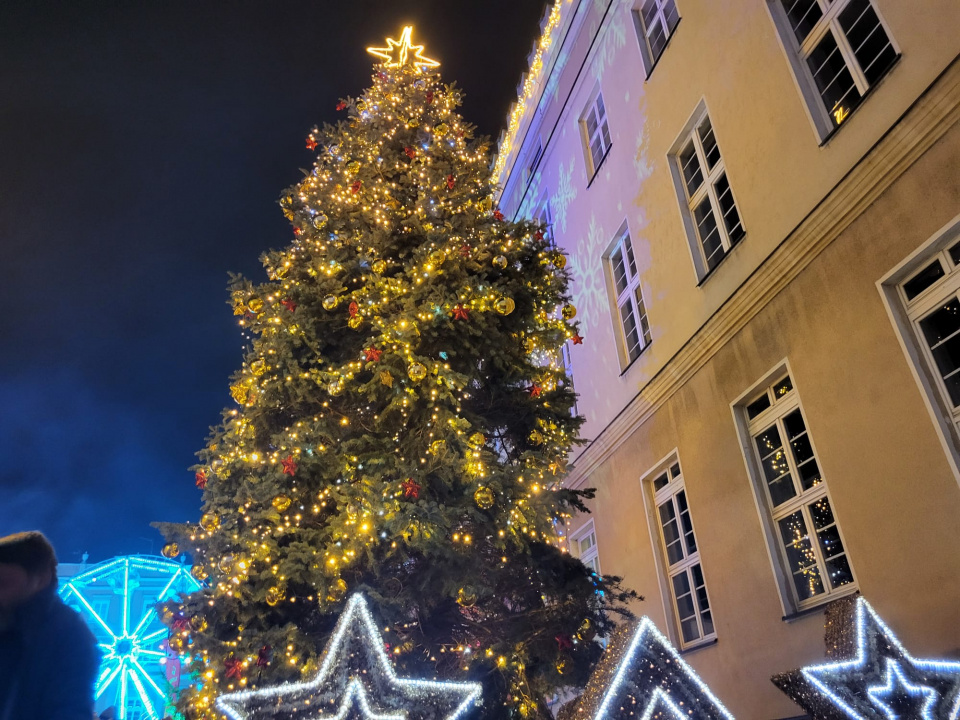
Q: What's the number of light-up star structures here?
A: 4